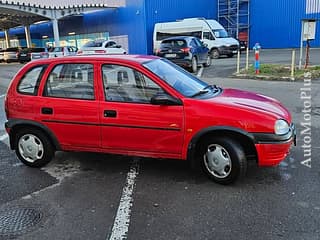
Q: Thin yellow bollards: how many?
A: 3